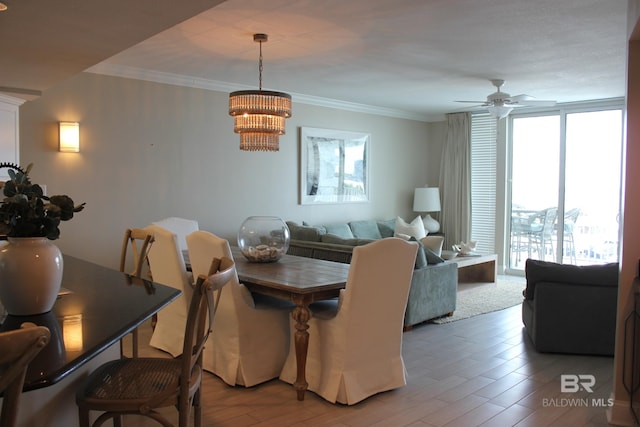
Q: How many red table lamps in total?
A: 0